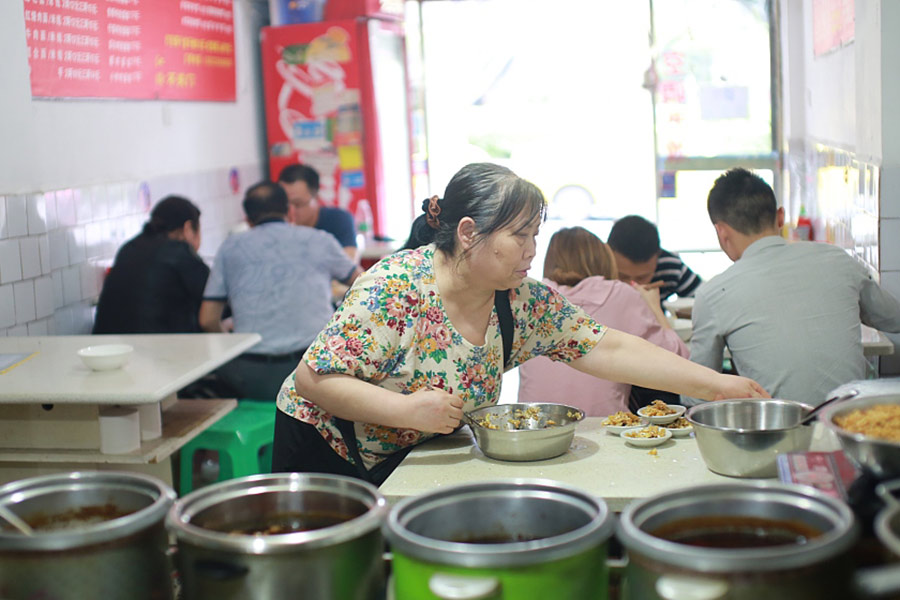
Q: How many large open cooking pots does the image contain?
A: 4